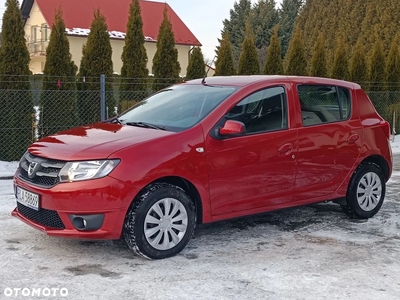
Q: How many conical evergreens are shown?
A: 15